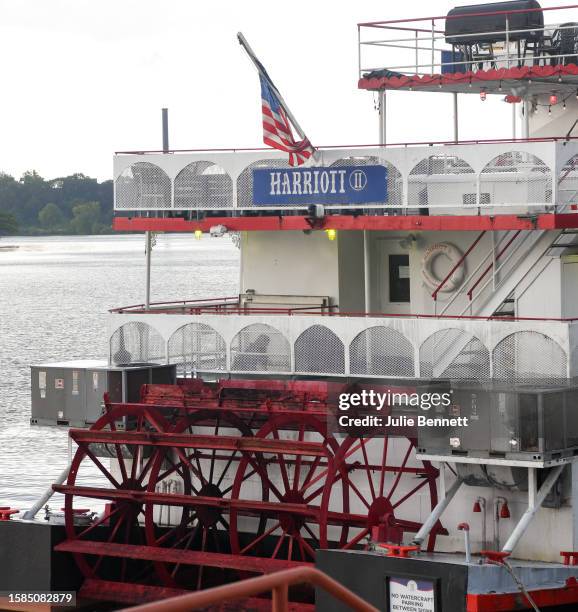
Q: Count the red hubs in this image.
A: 4